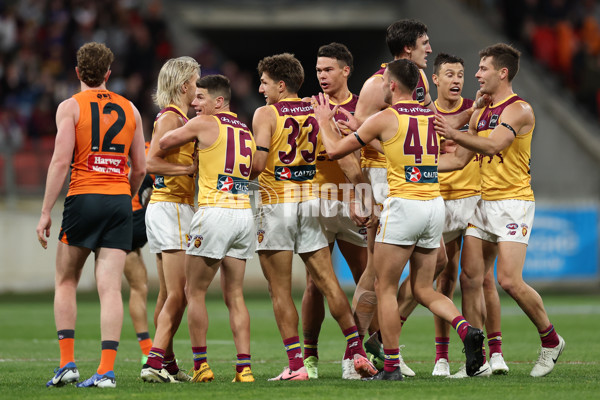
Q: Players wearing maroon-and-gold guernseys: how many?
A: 8